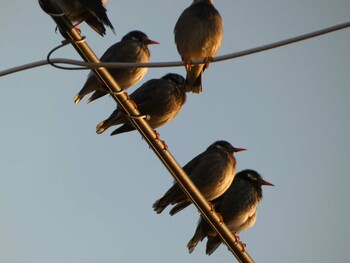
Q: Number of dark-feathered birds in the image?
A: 6